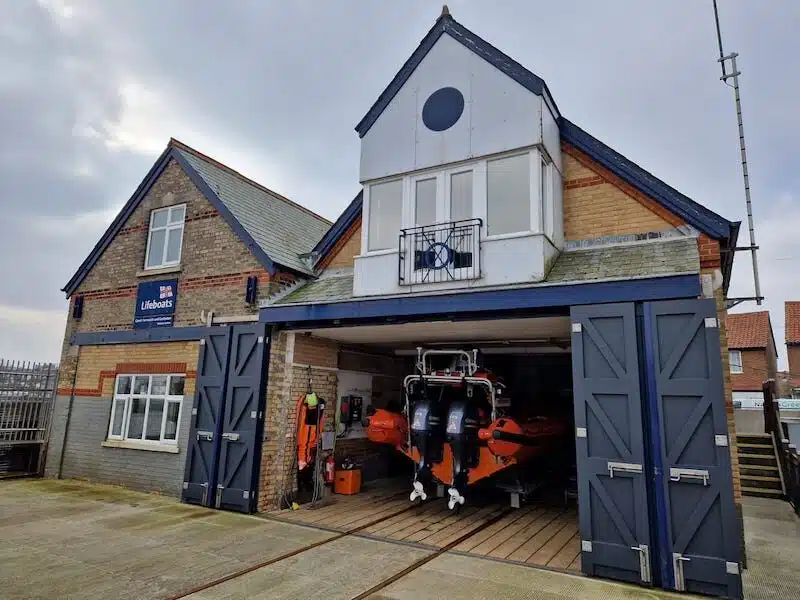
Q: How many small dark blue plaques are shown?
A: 2